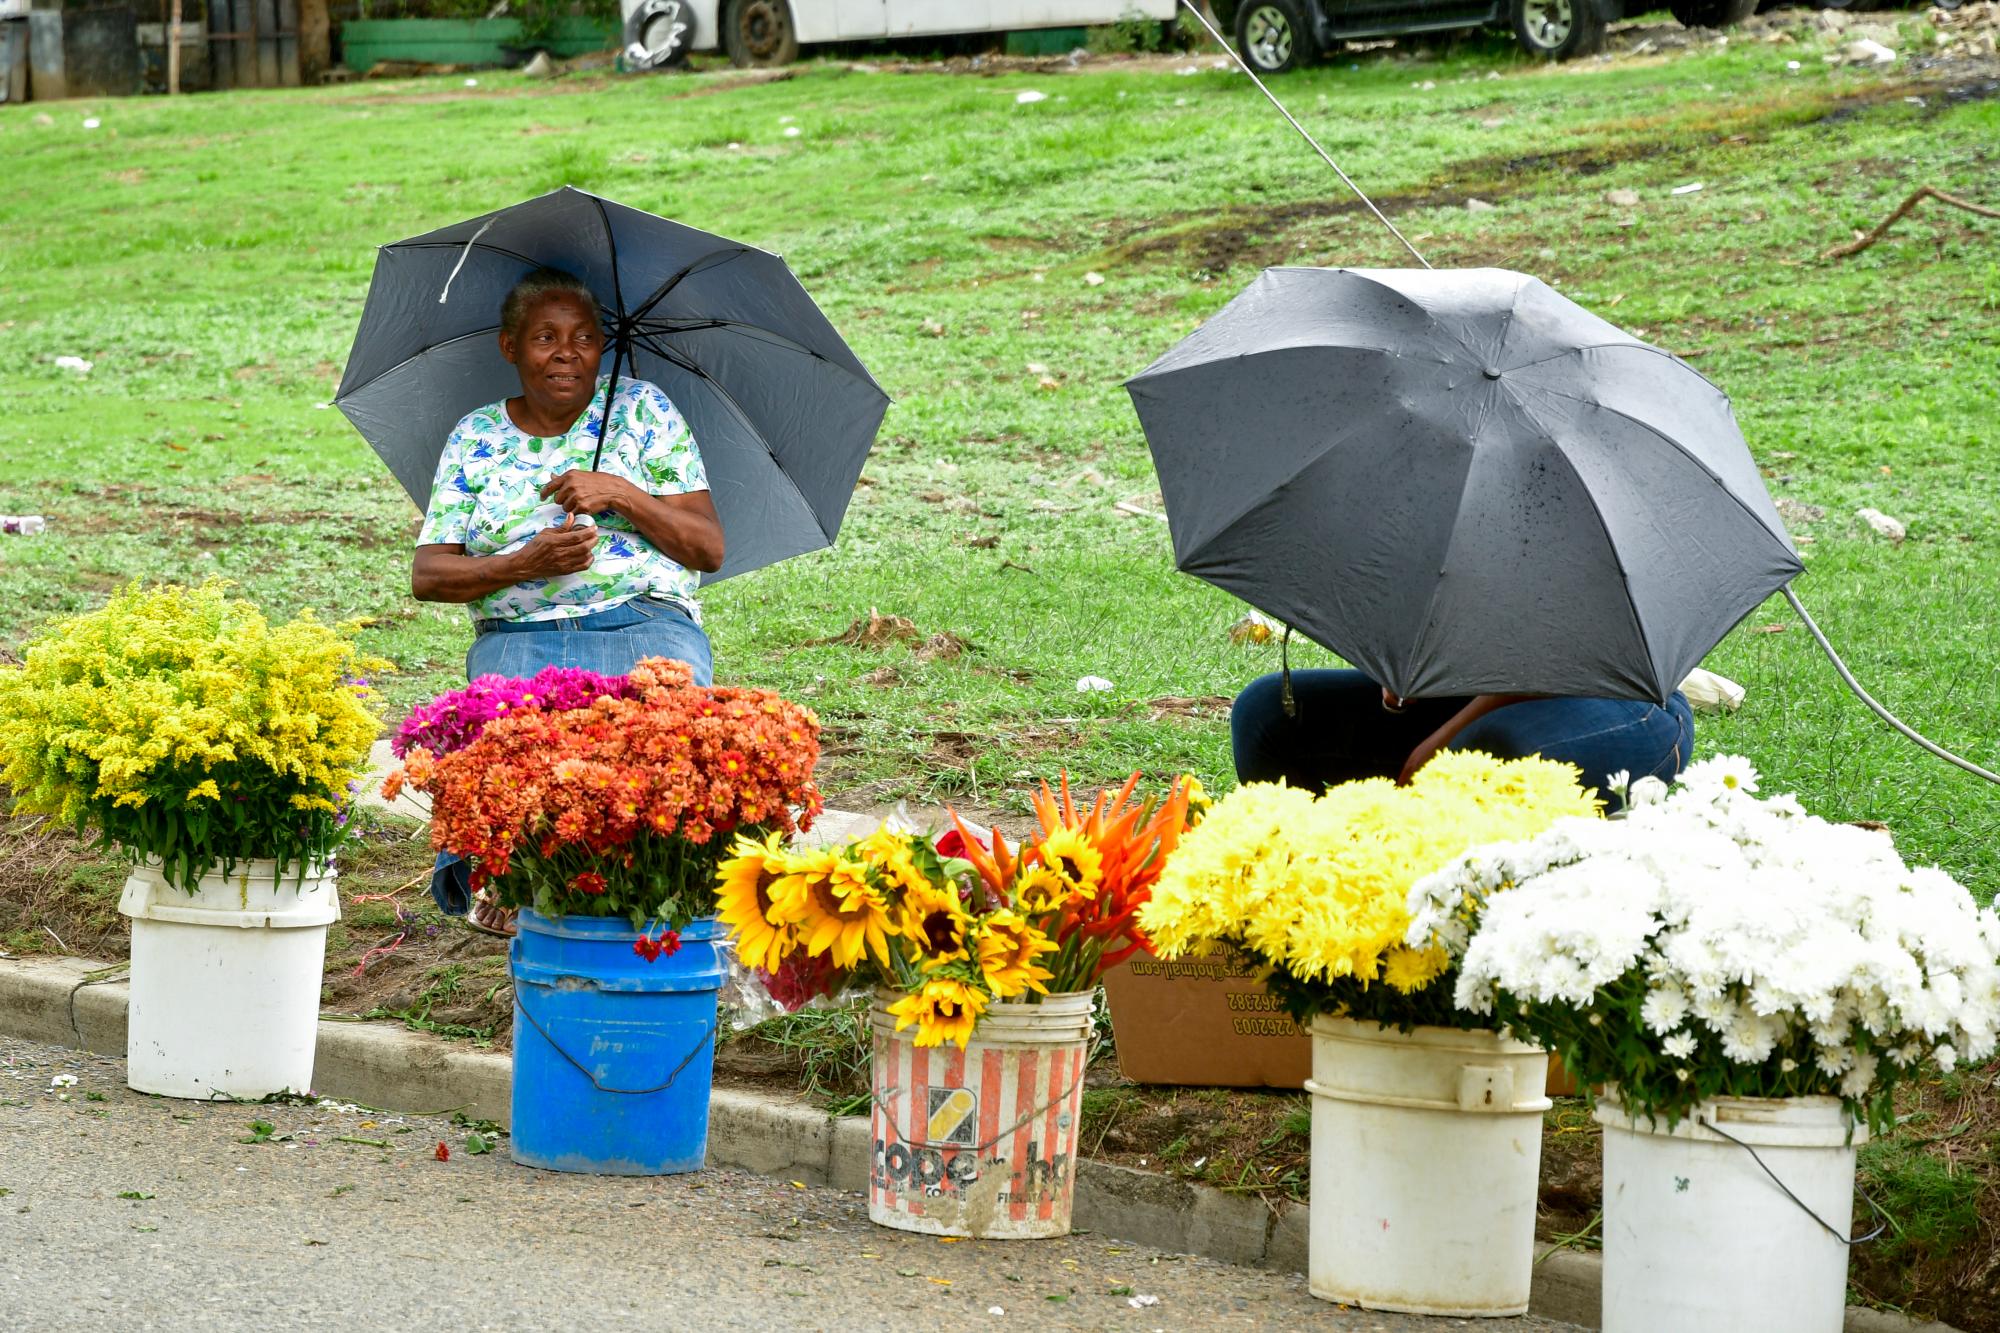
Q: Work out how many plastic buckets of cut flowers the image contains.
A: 5